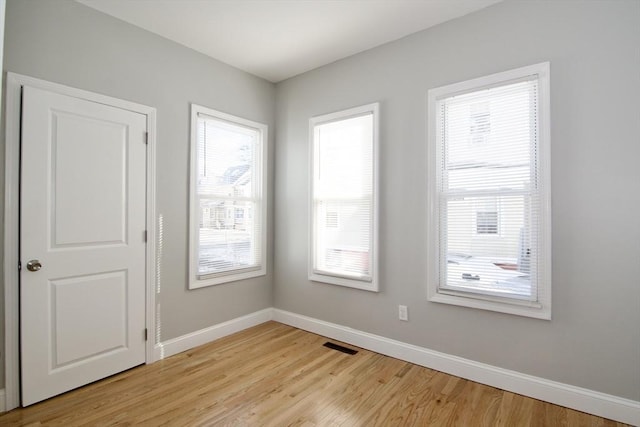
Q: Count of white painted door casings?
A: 1